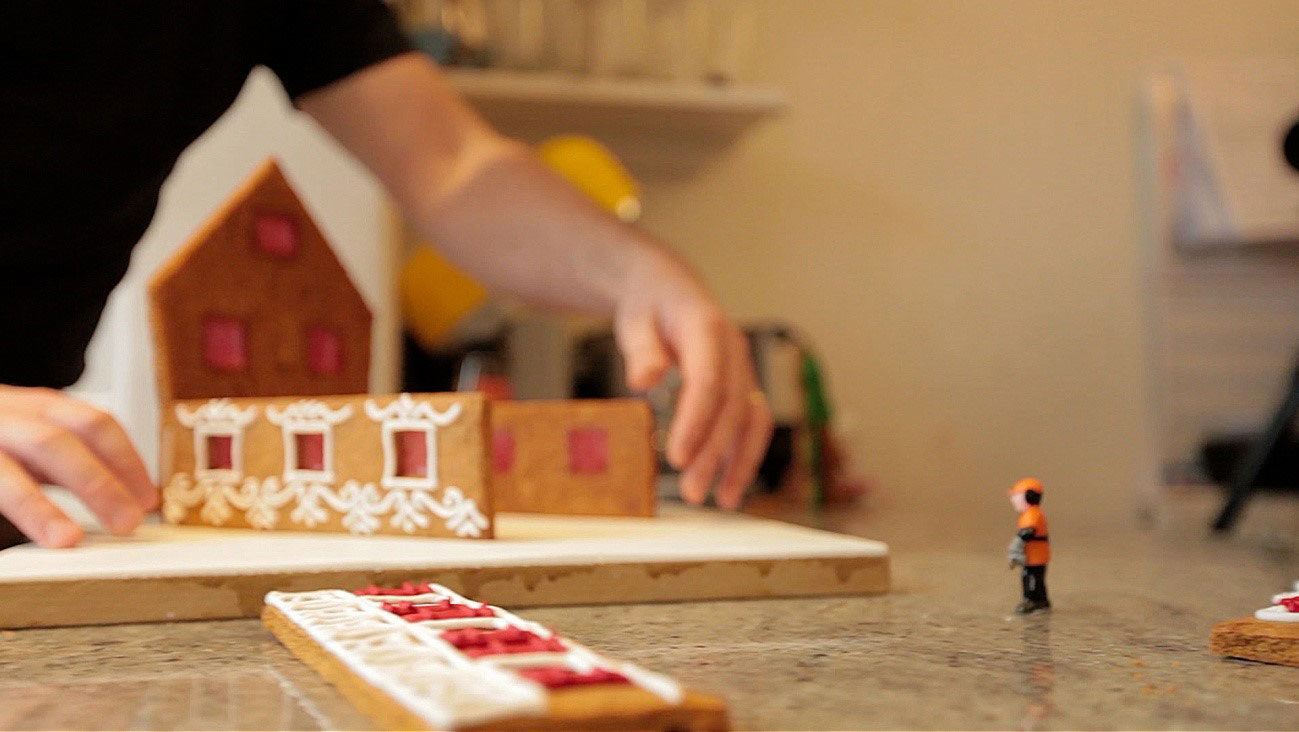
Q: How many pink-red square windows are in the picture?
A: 8